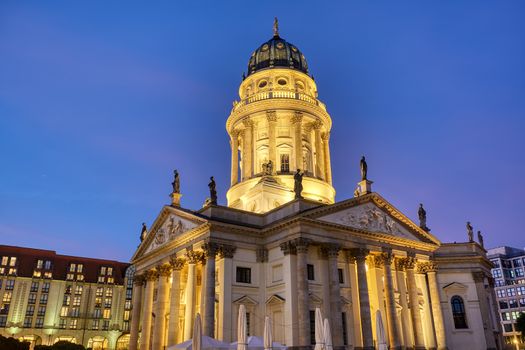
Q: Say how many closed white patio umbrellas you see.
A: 6